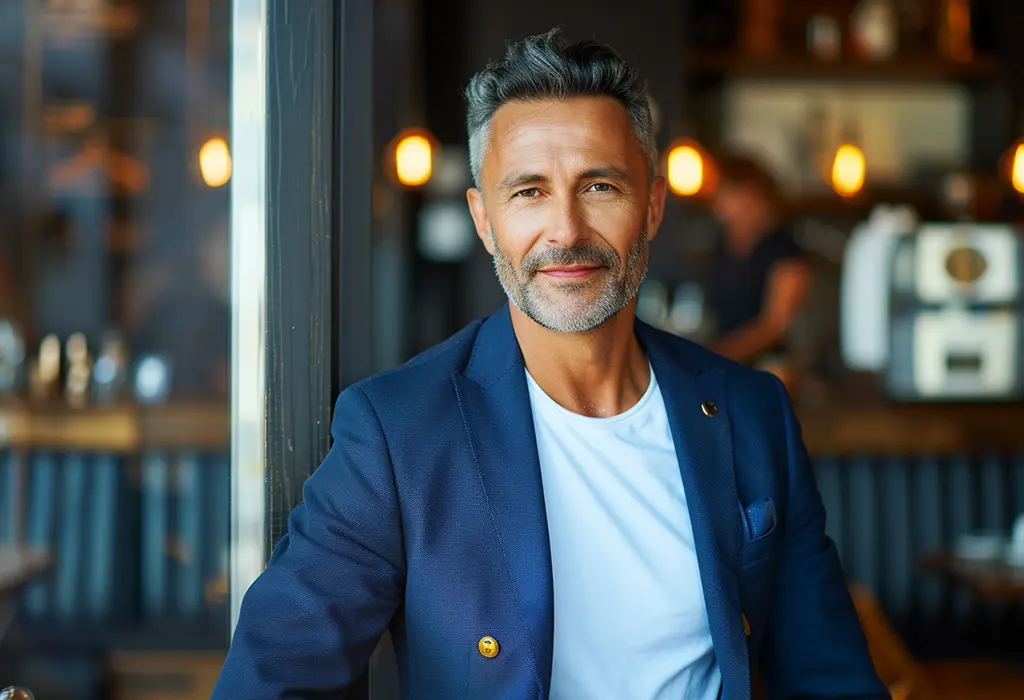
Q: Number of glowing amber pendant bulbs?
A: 5